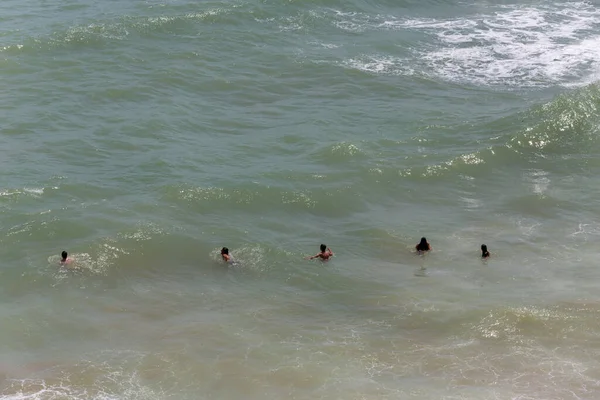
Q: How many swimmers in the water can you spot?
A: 5